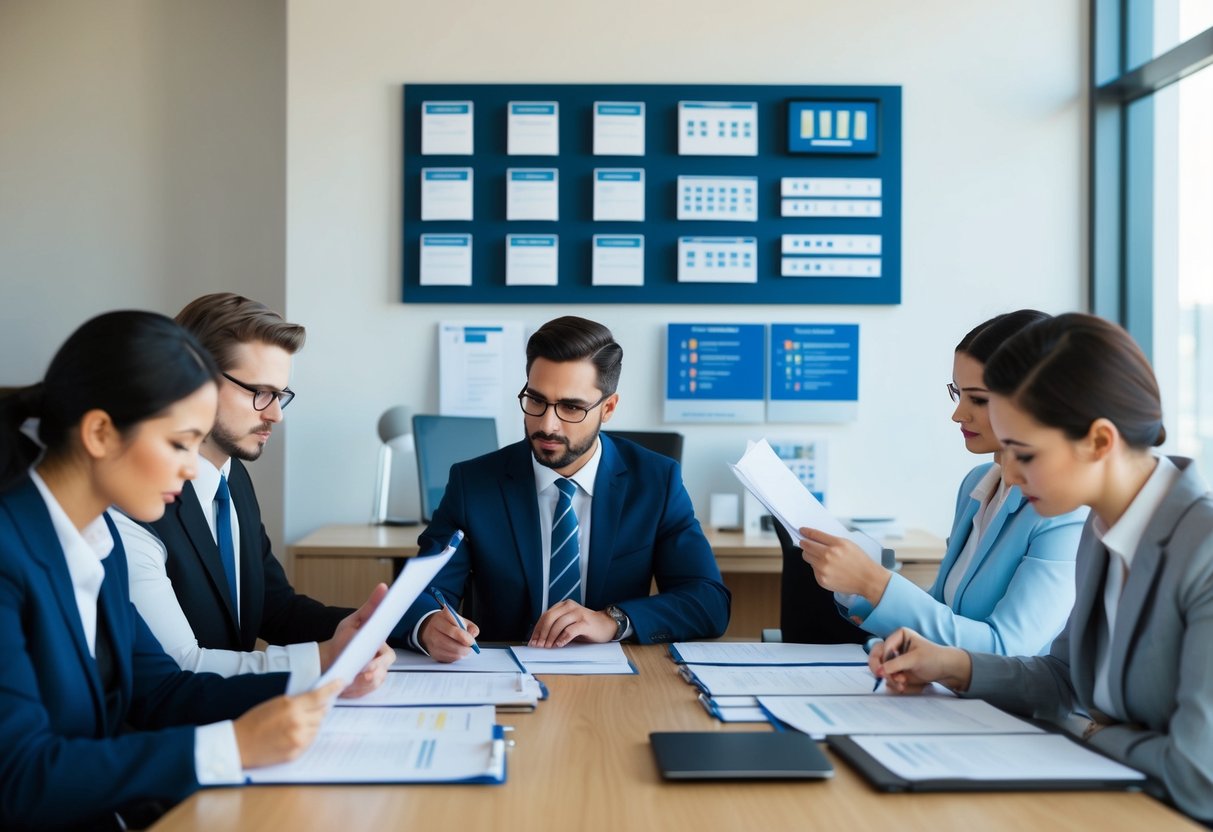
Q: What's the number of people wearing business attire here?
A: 5